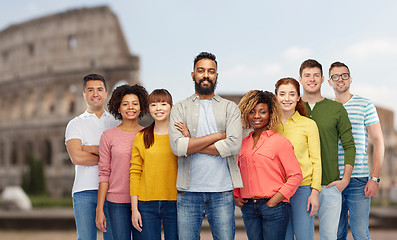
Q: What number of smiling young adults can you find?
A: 8